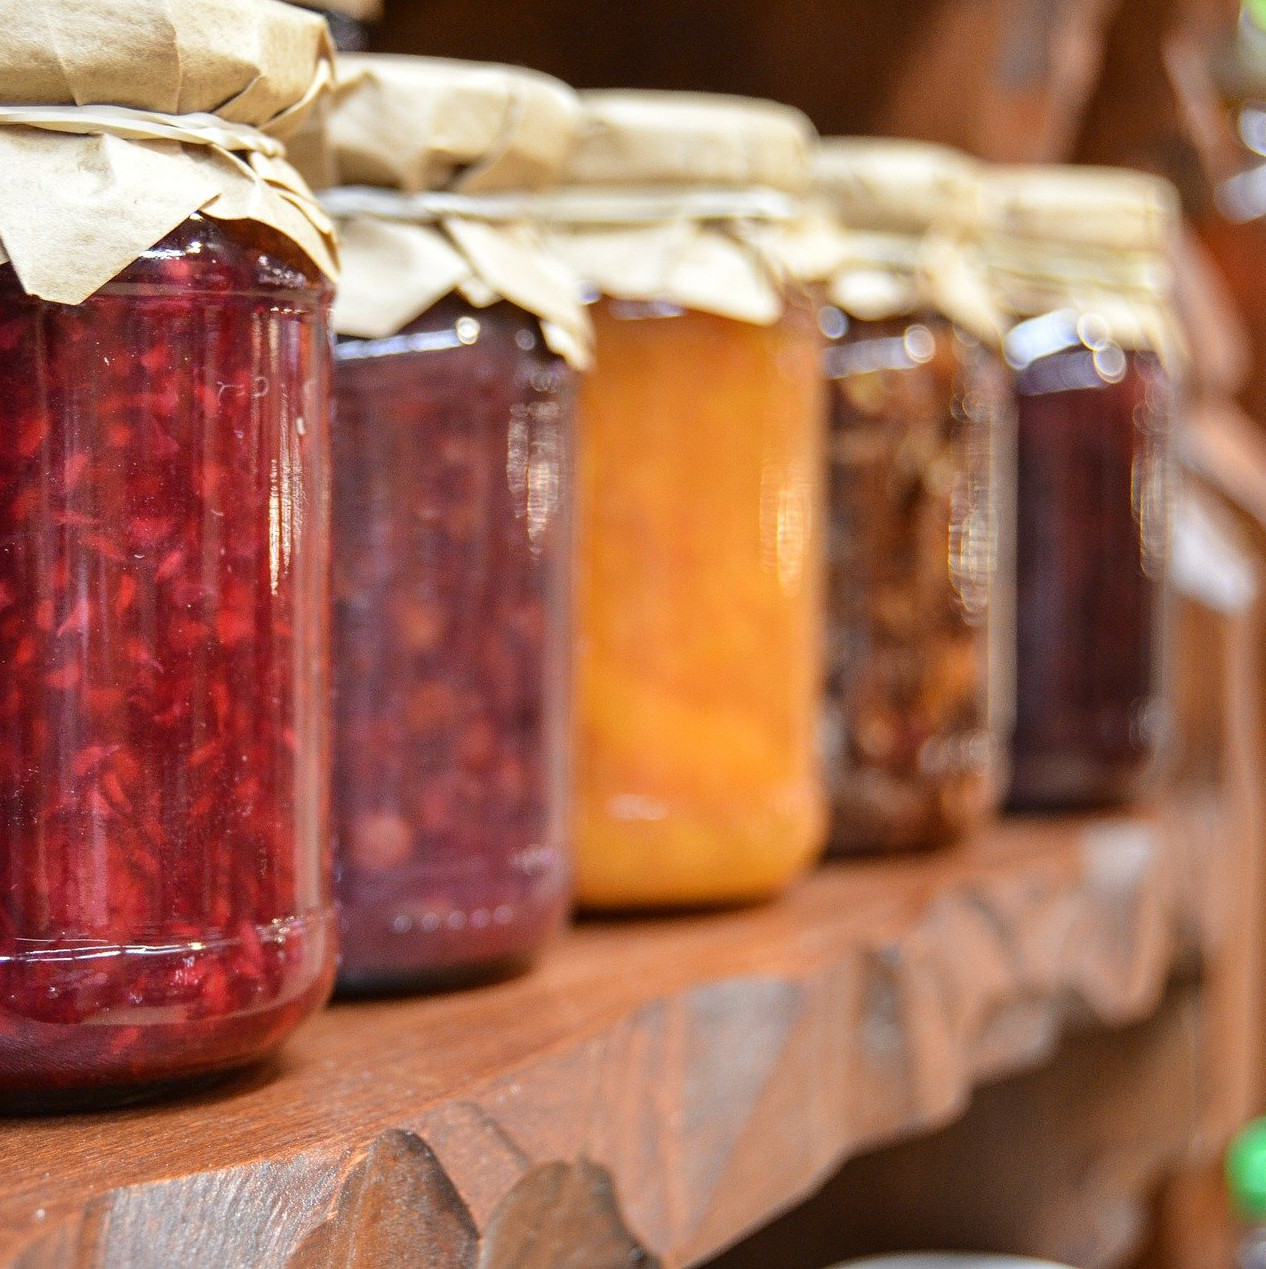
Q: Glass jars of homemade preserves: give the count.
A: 5